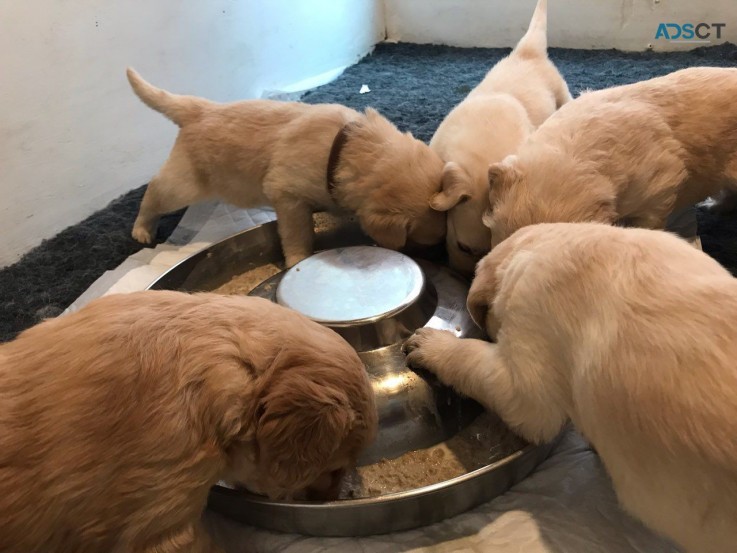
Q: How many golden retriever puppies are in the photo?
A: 5